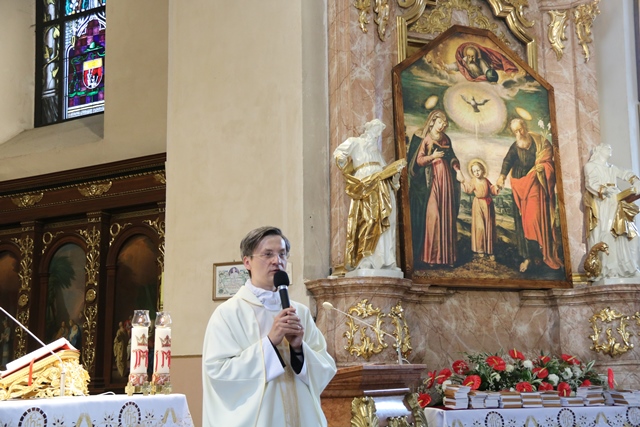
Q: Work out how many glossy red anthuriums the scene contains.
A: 15